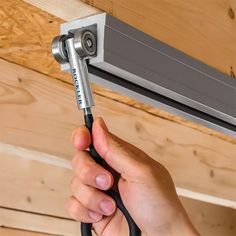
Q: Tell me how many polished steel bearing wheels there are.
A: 2